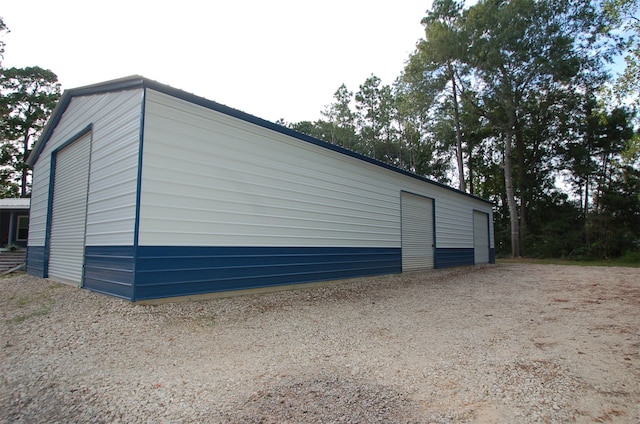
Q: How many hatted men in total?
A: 0